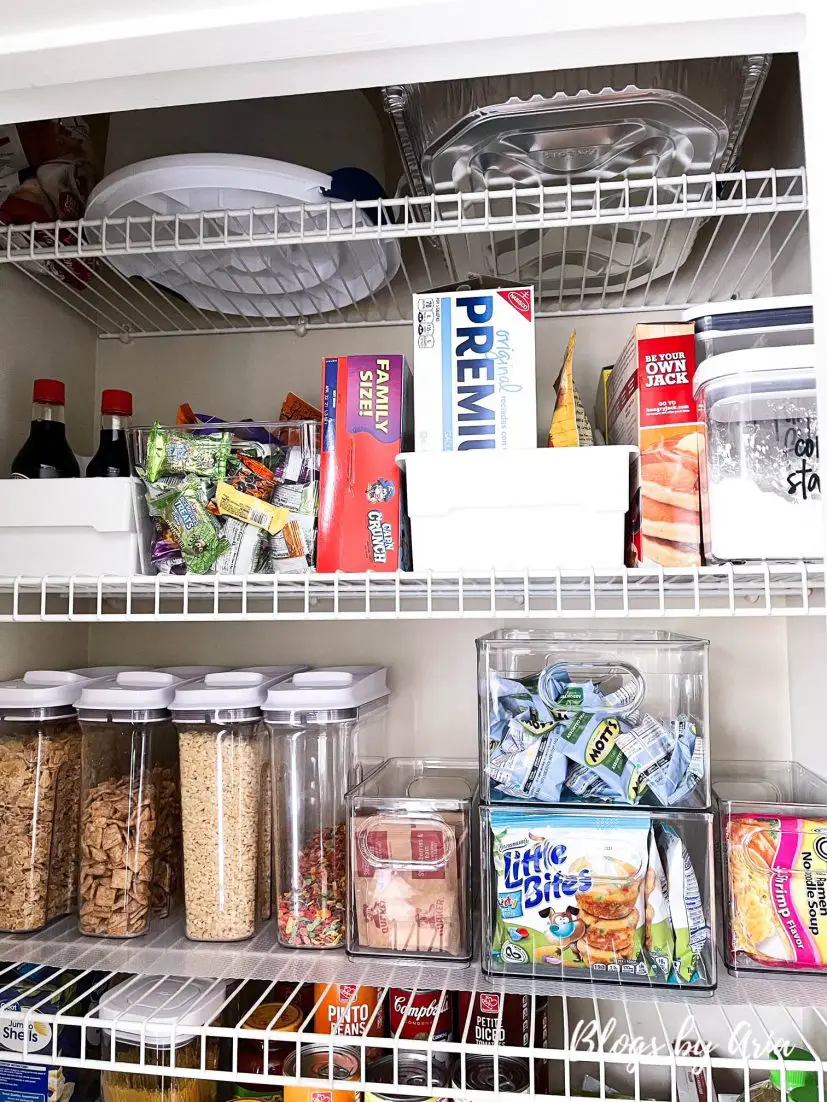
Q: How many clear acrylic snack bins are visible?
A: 5